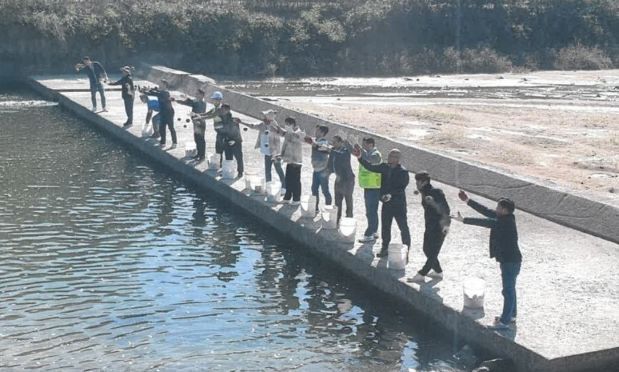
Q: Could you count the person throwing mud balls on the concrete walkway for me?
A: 15